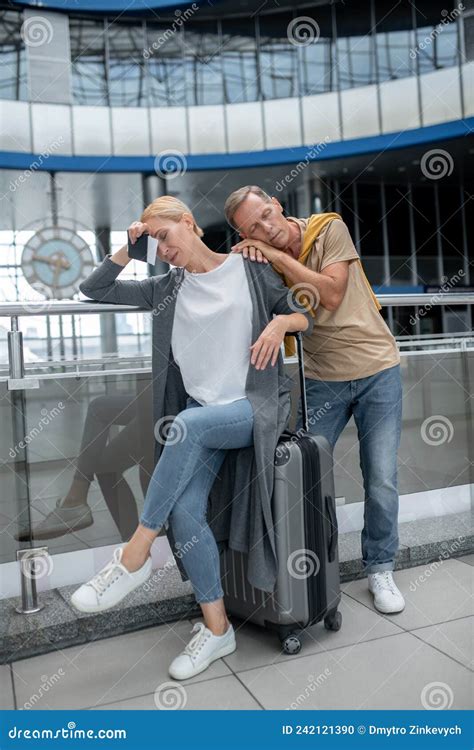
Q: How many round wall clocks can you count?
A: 1